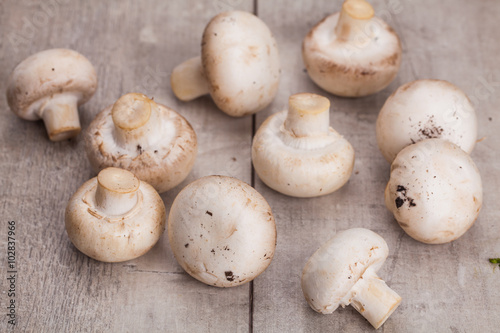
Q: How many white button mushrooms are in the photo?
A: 10